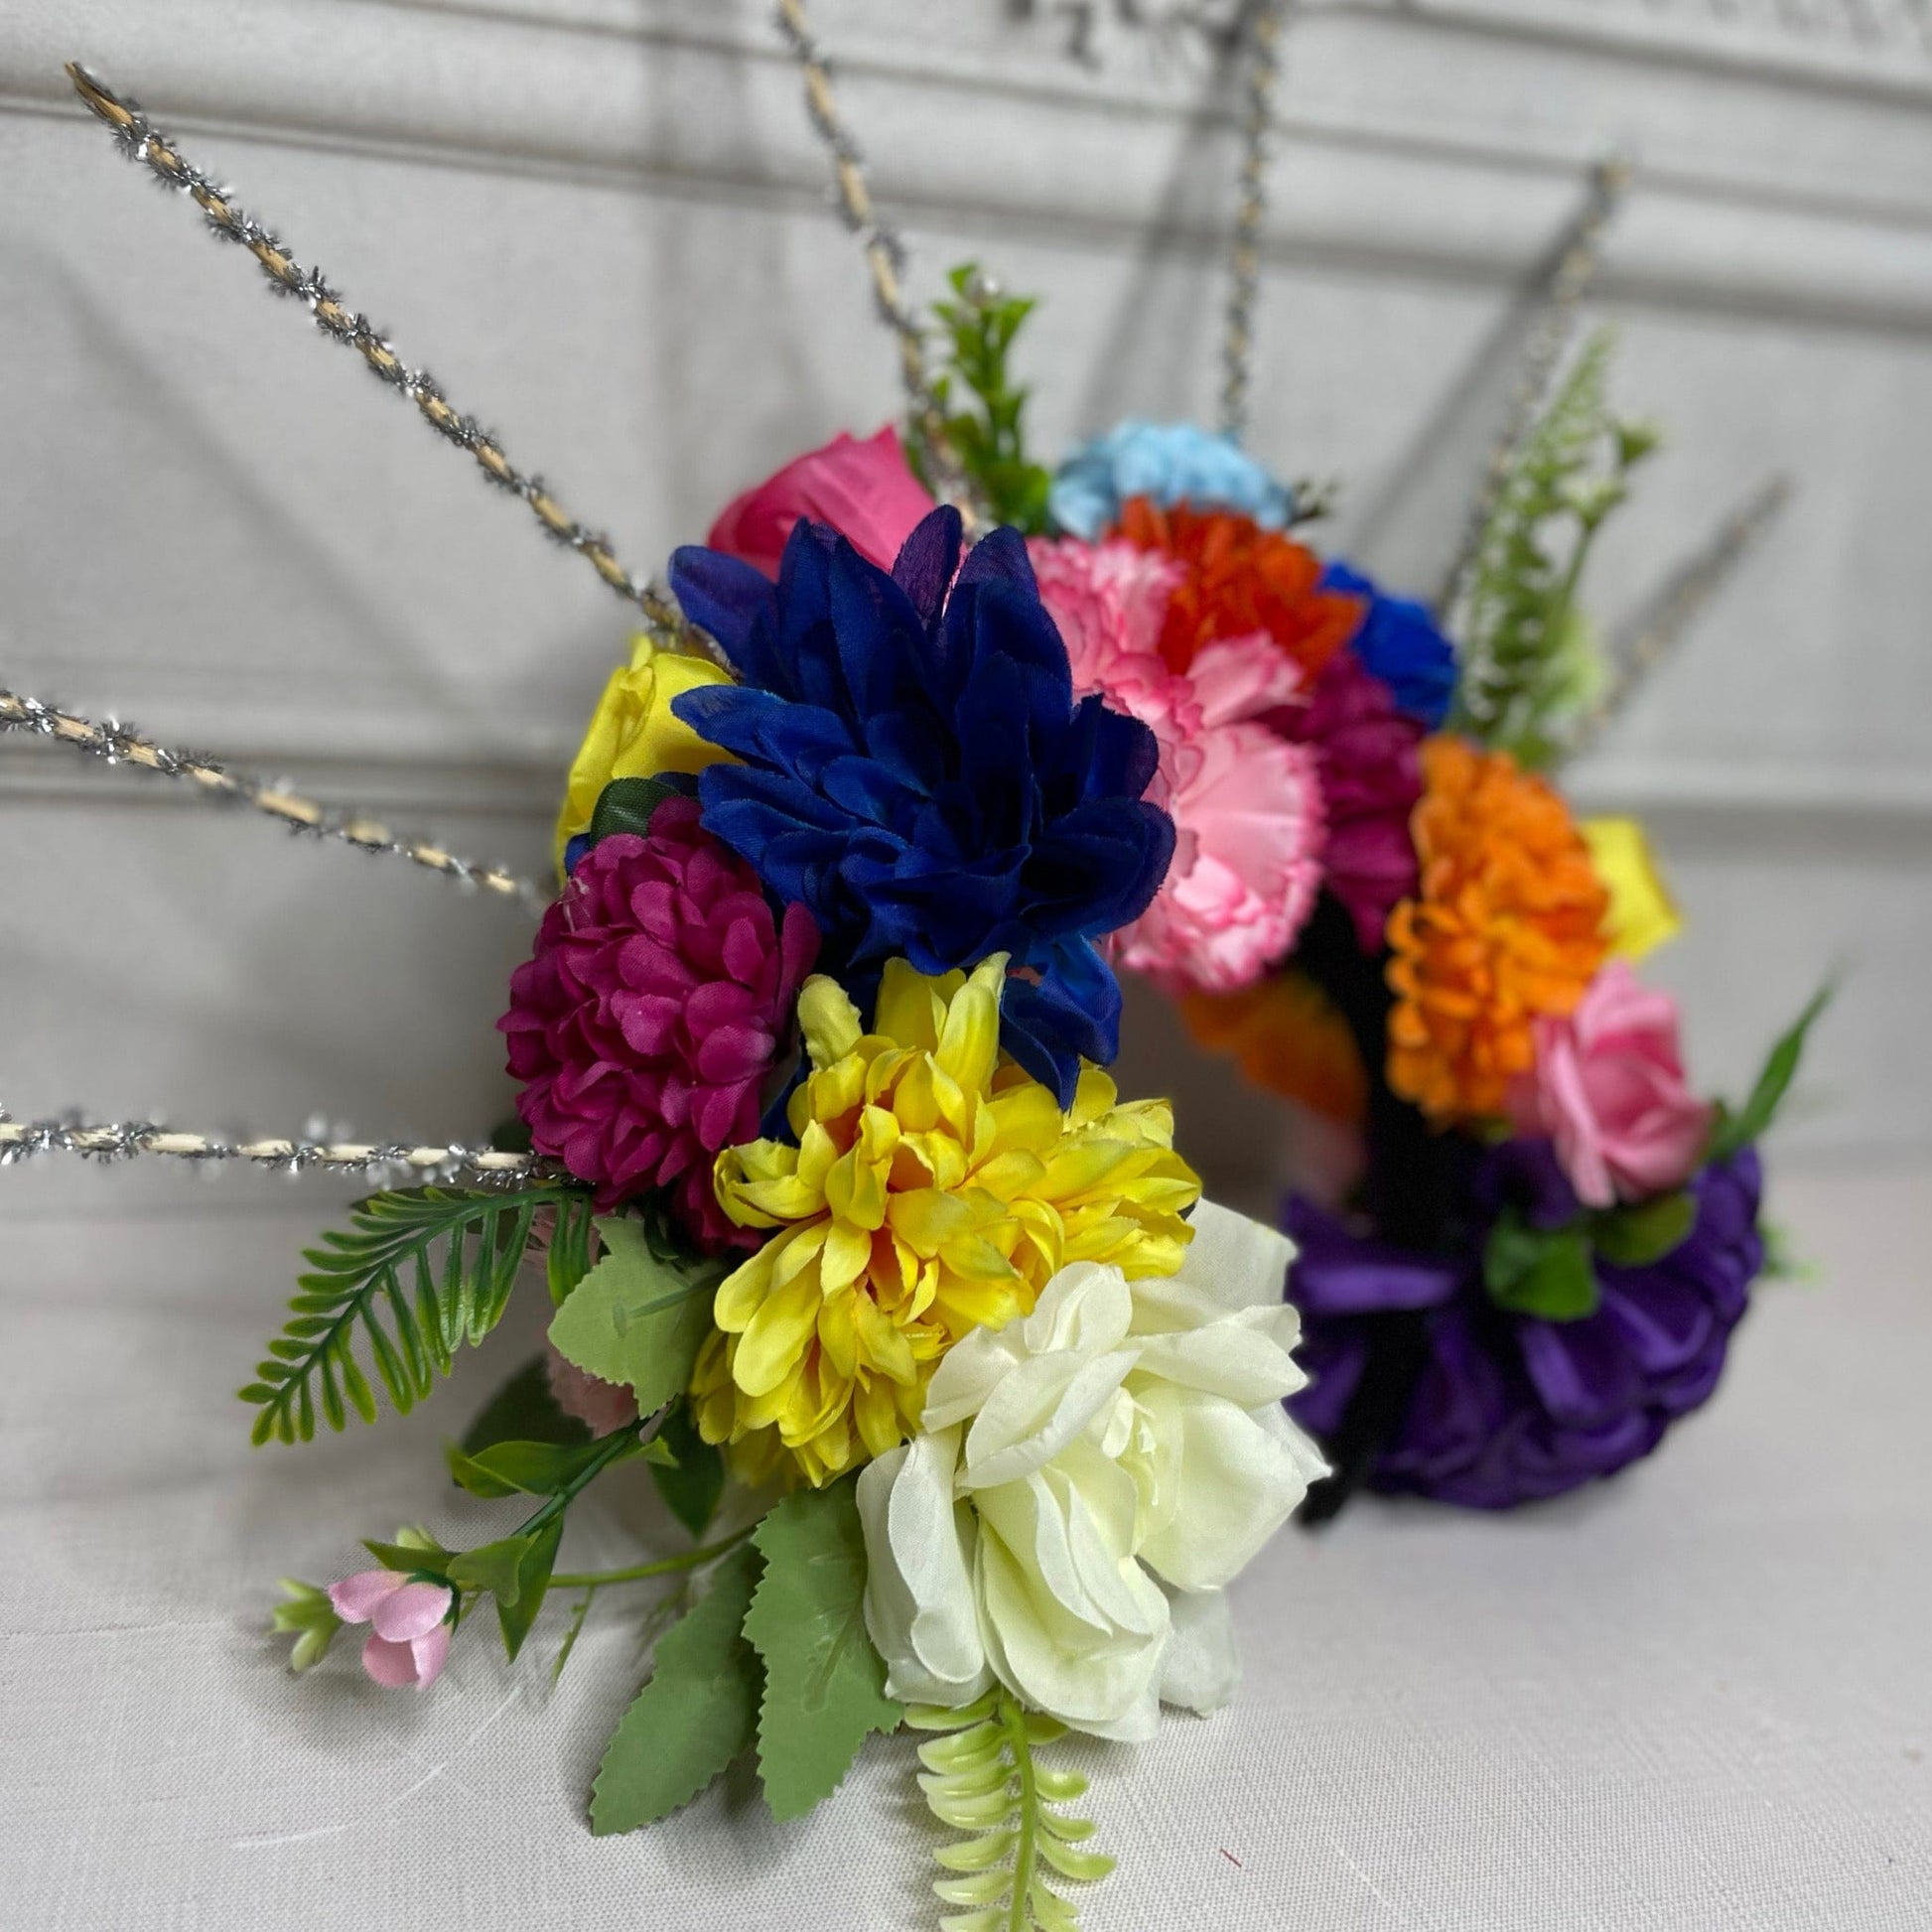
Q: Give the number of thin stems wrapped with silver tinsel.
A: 7